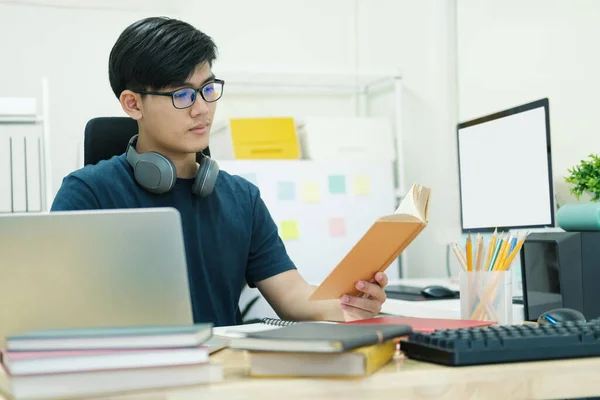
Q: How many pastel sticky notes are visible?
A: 7